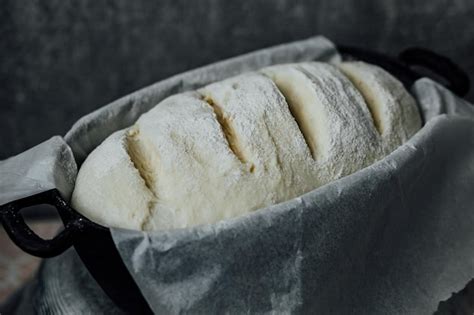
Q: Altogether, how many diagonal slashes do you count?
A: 4